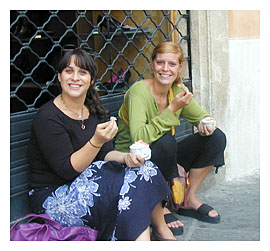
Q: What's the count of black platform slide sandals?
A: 2